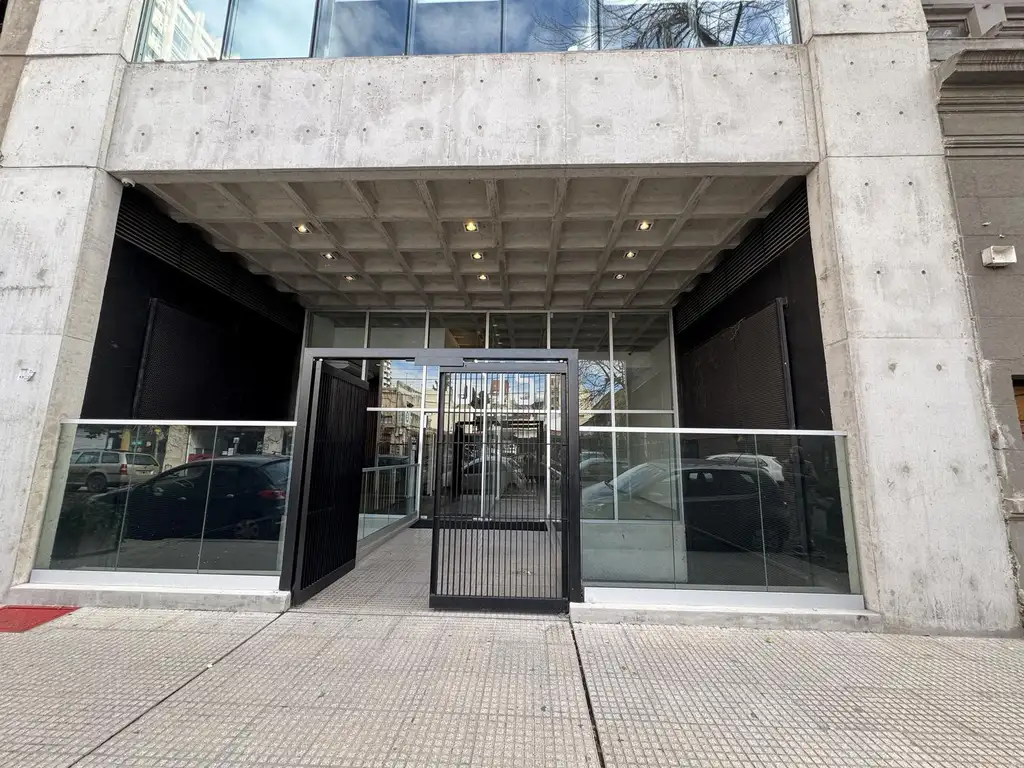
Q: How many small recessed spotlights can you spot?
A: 9